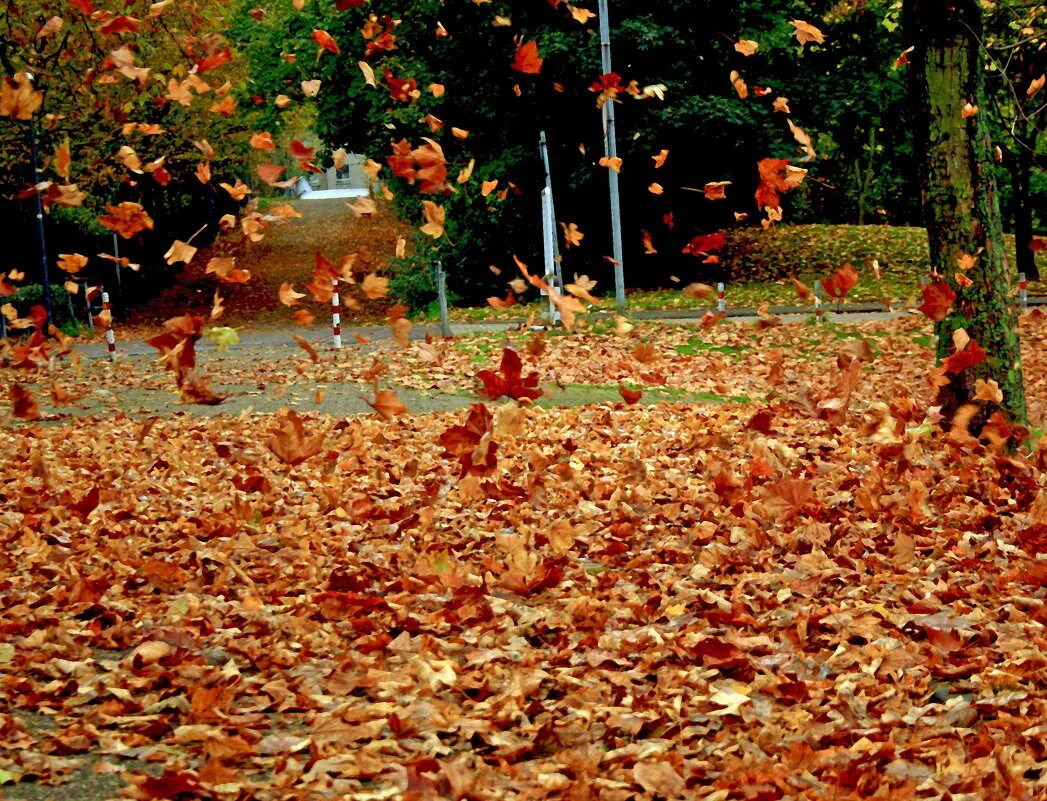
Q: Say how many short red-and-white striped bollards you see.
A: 5